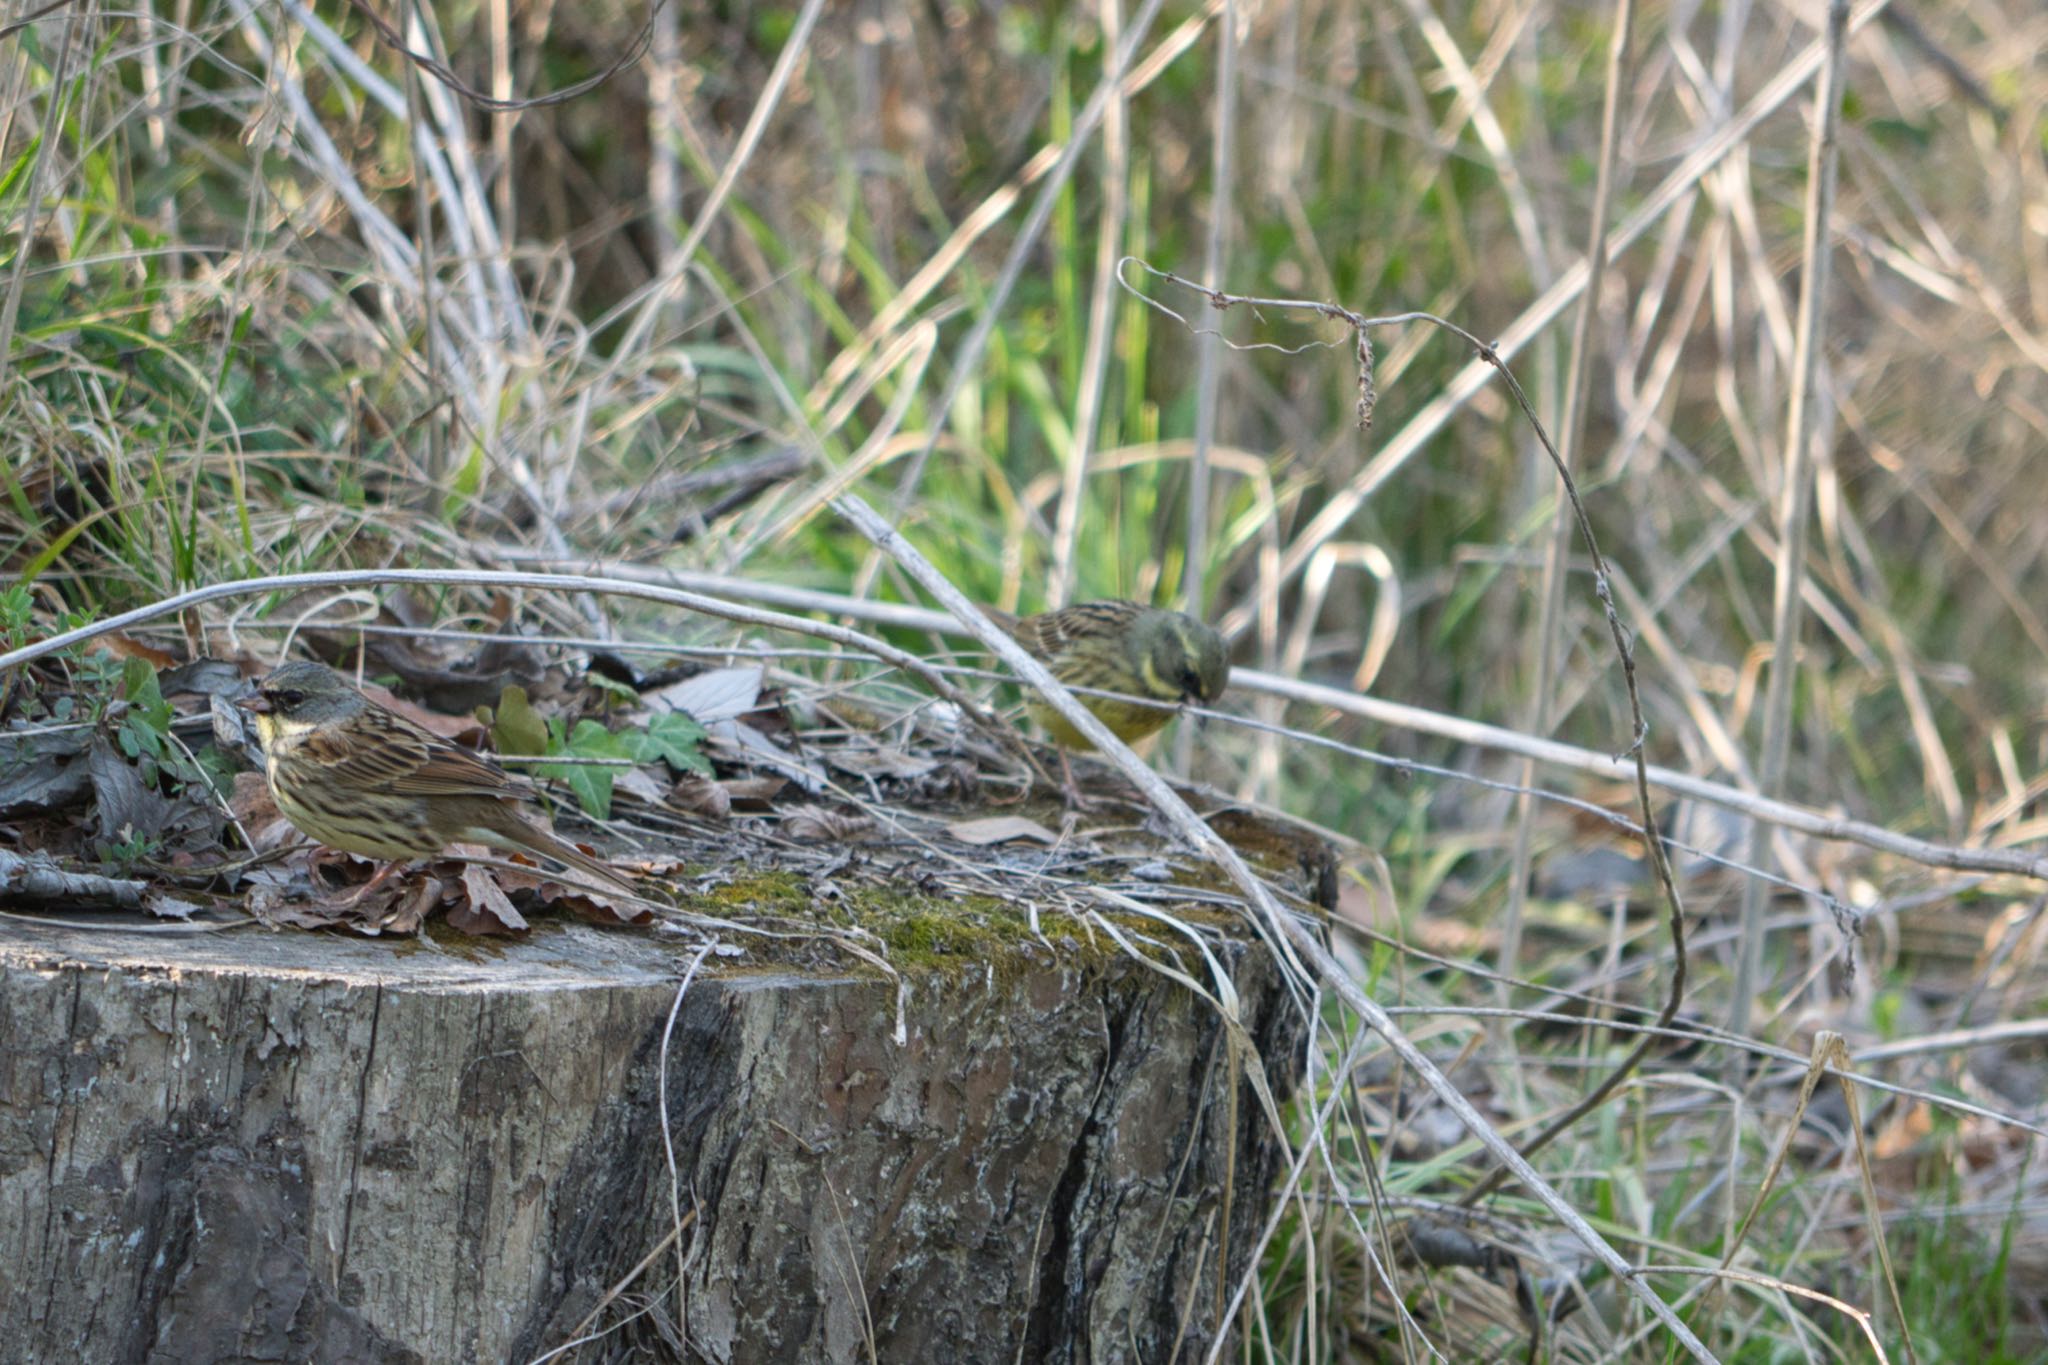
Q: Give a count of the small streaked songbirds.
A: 2